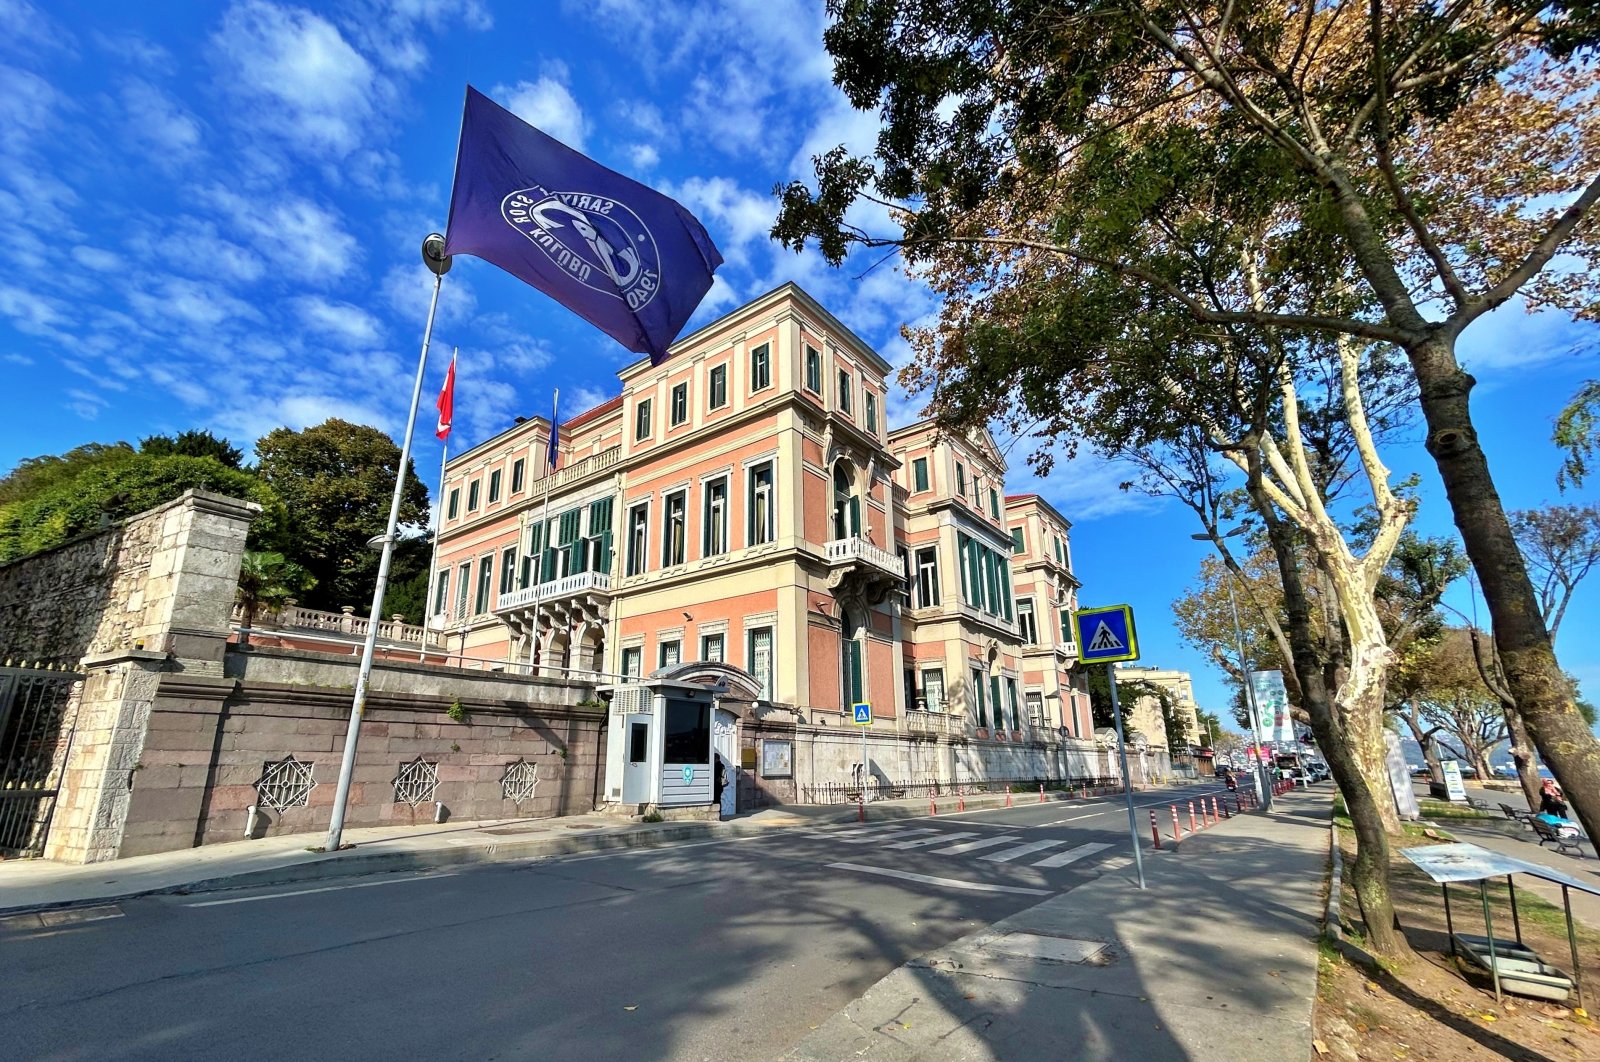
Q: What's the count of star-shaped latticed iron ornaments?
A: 3